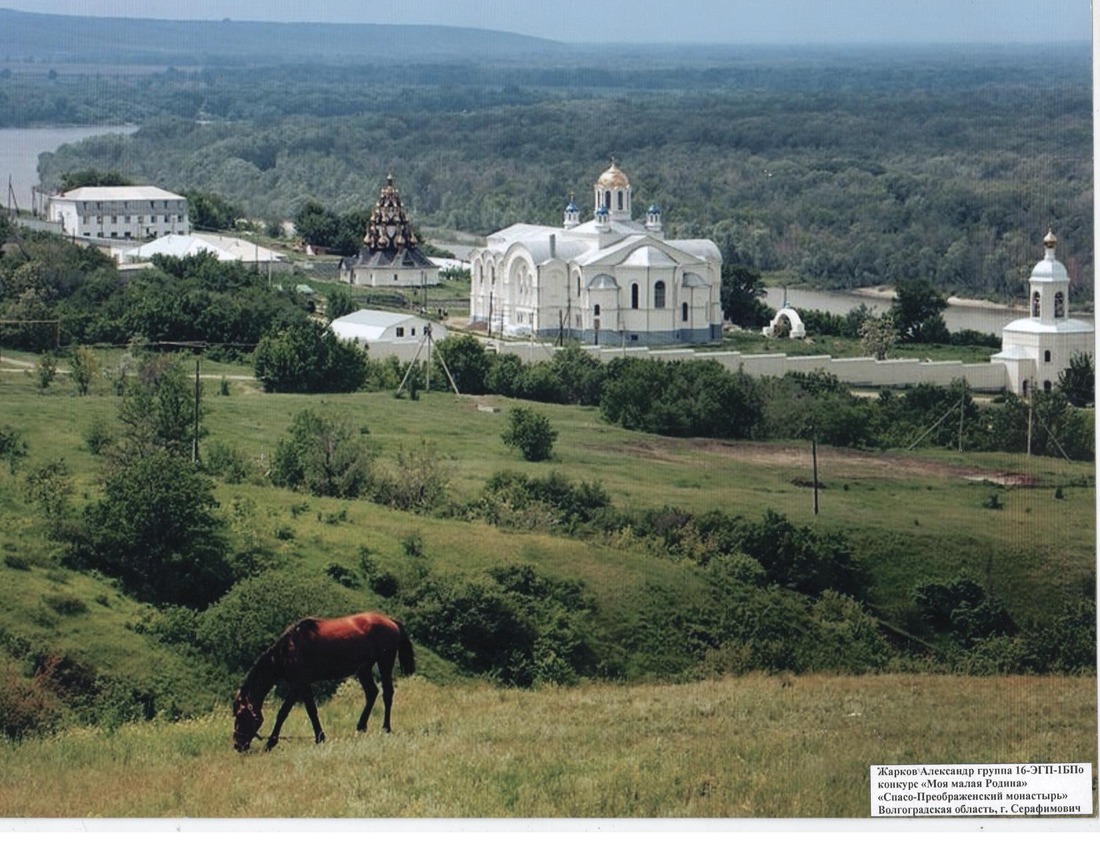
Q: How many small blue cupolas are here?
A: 3